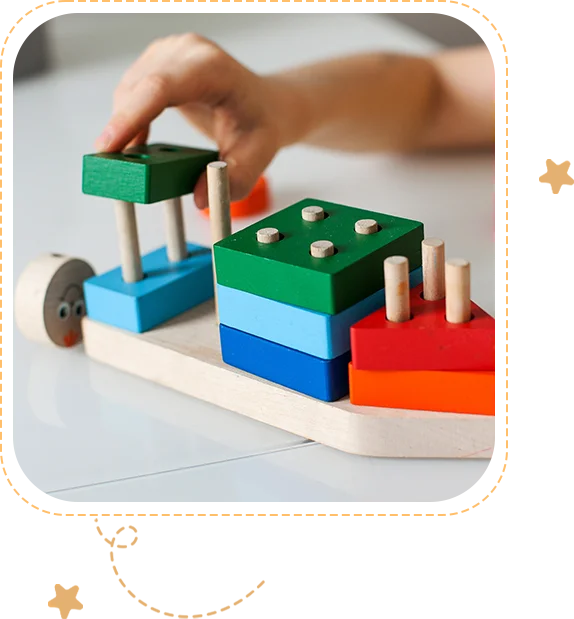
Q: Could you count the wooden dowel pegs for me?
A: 10